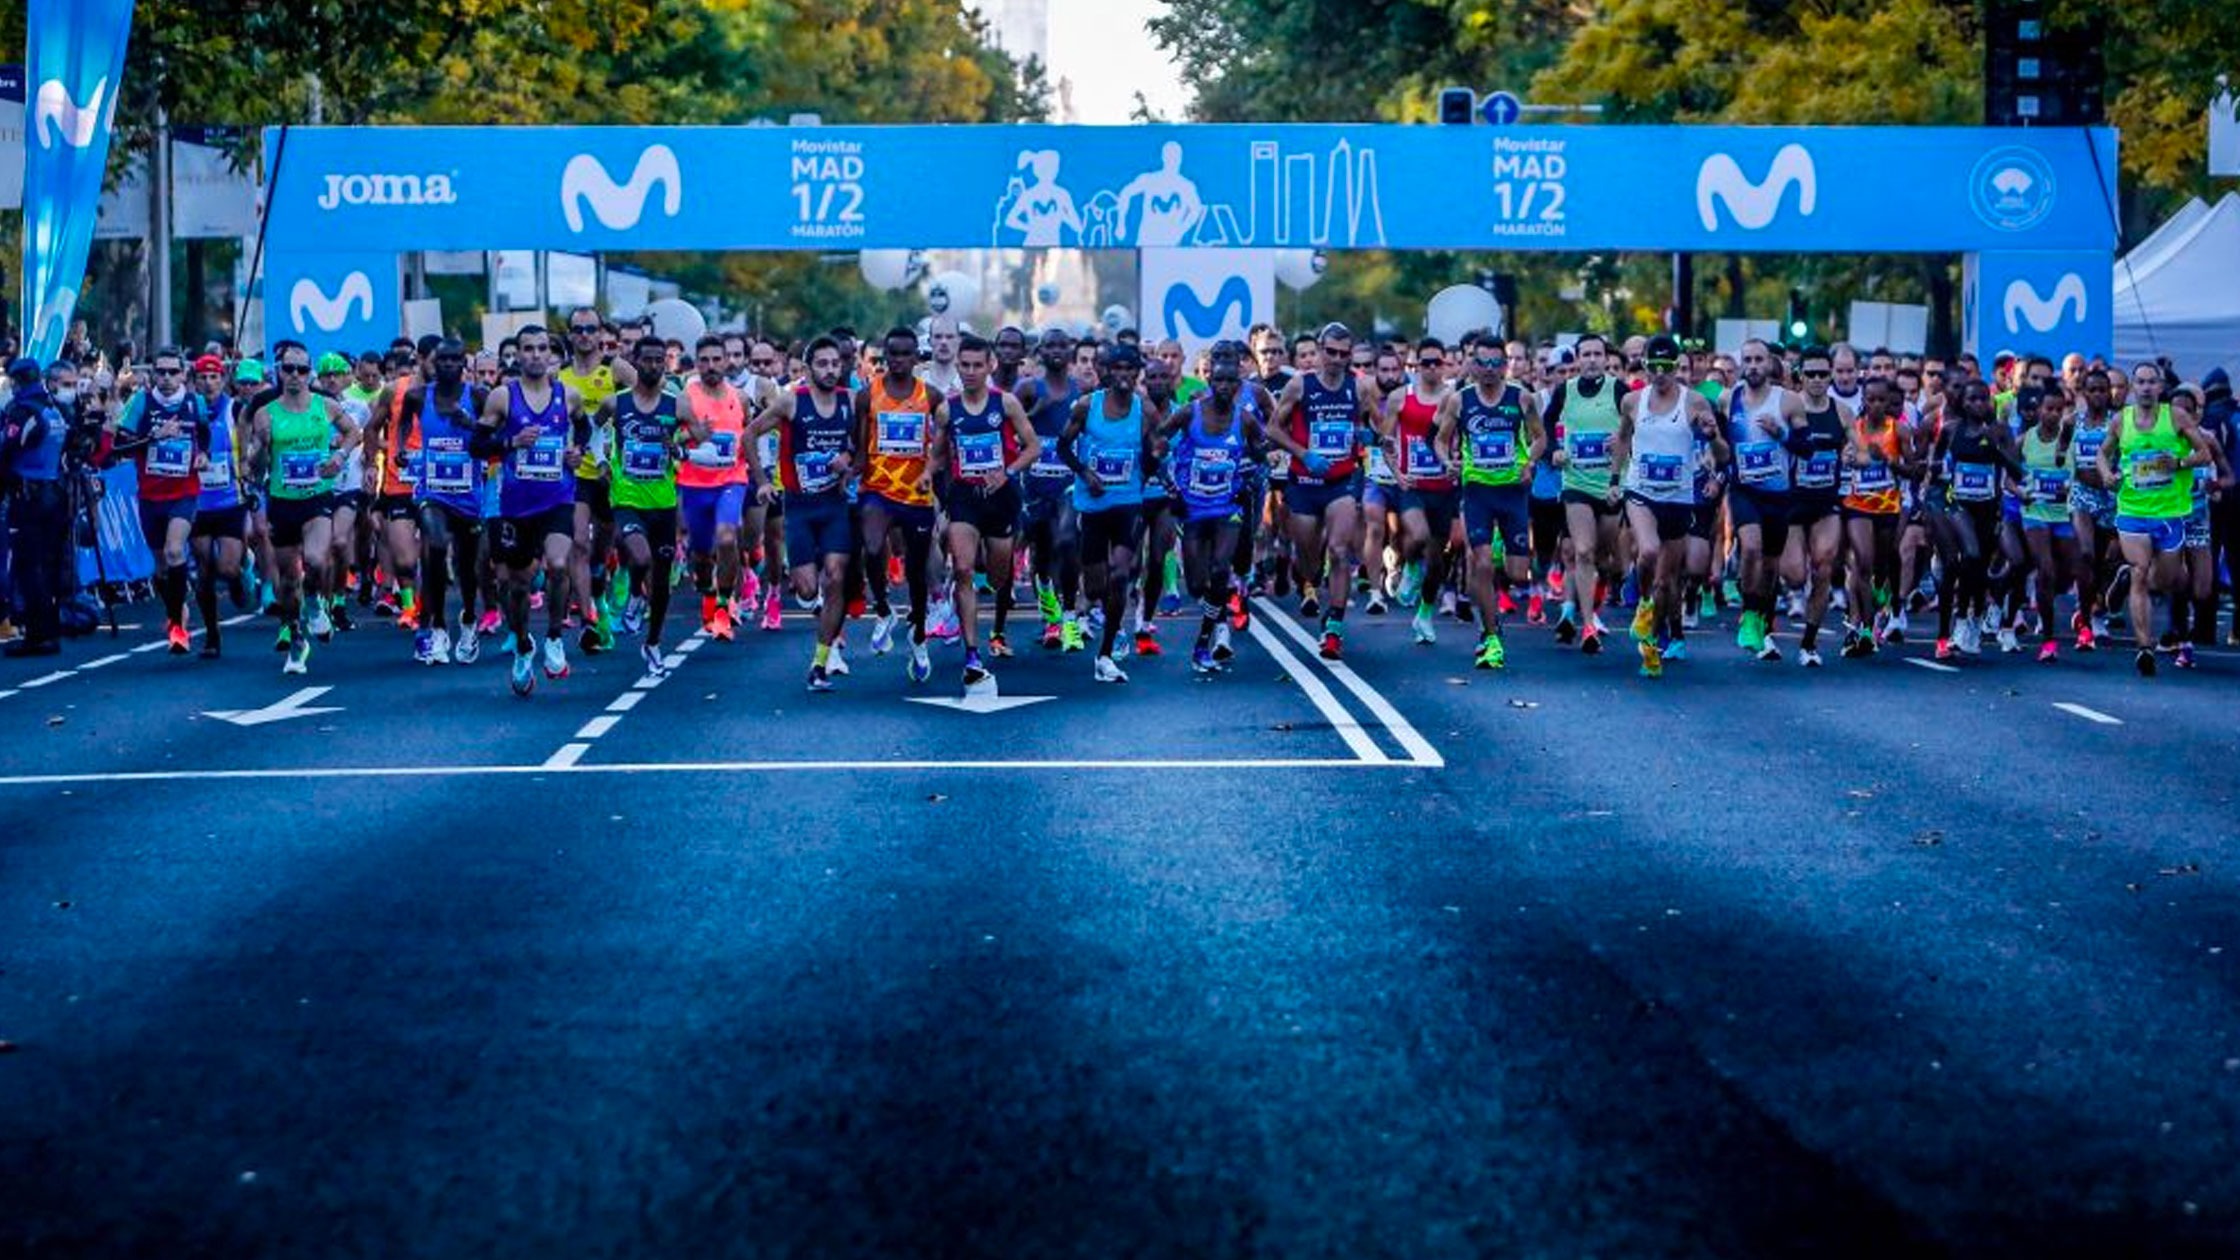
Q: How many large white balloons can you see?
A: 5